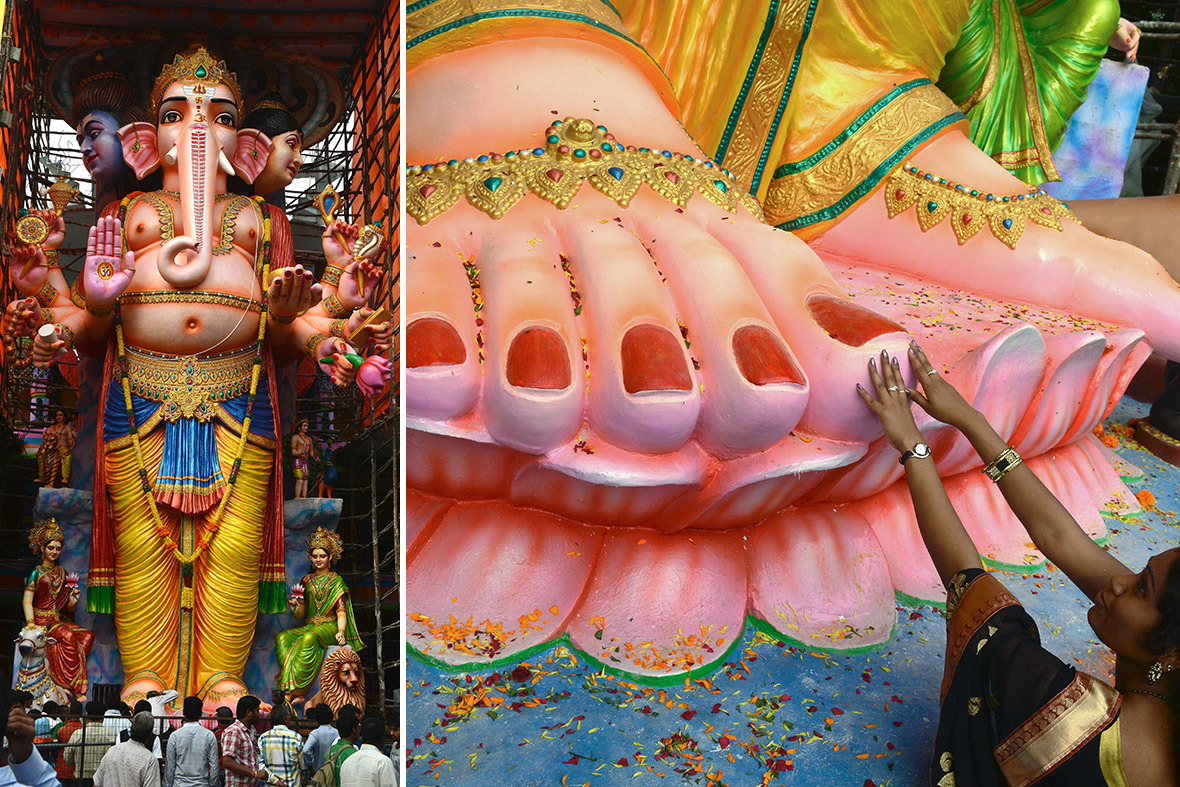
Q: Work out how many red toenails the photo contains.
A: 5